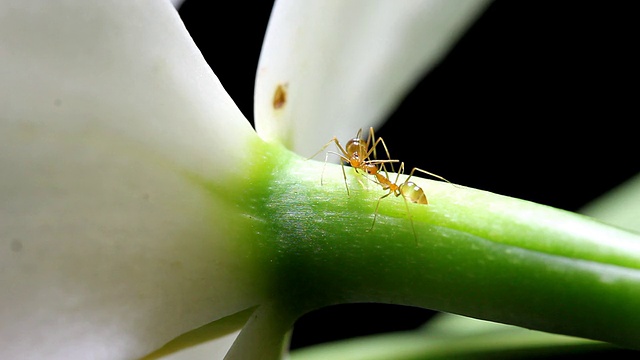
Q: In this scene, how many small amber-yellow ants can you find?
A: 2